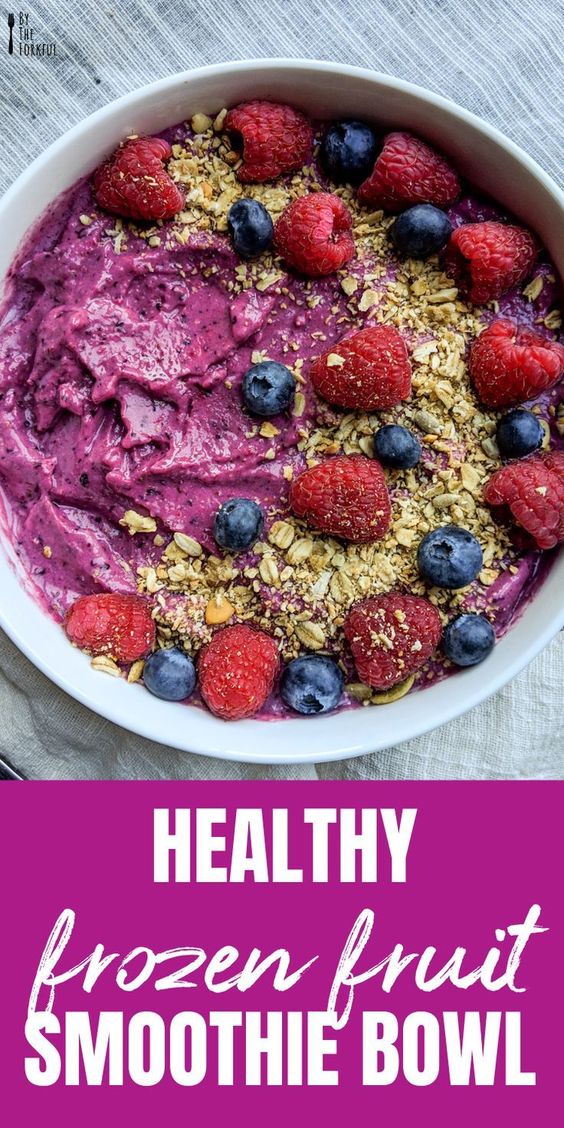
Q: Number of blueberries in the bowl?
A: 11